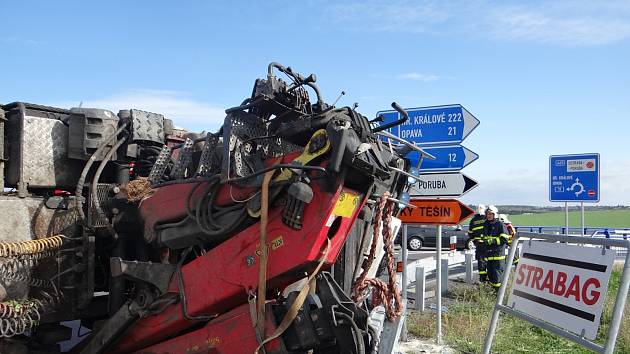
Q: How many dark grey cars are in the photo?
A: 1